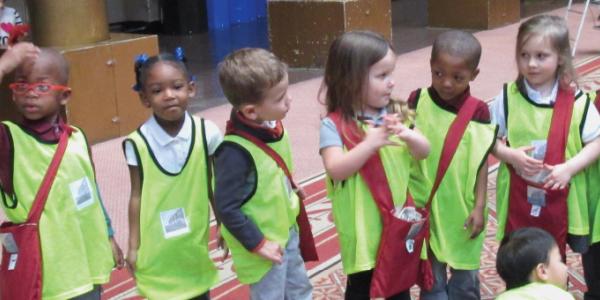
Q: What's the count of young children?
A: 7